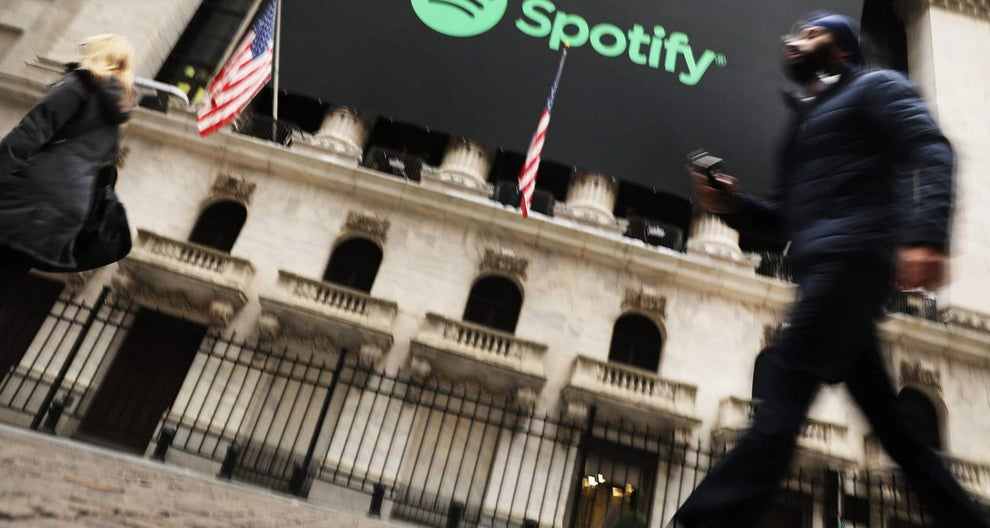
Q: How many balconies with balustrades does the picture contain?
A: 6